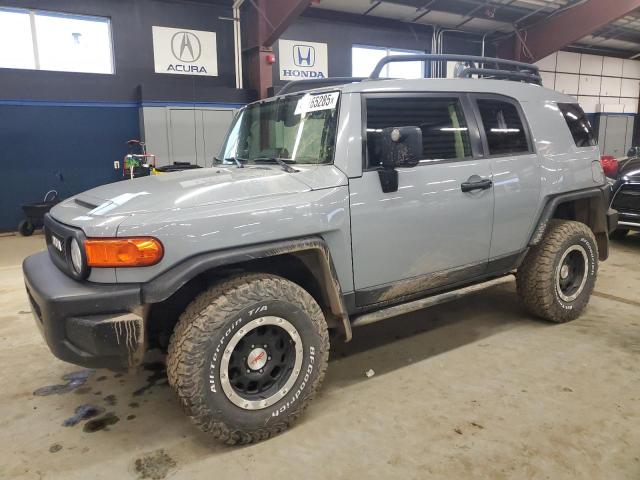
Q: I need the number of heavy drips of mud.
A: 5